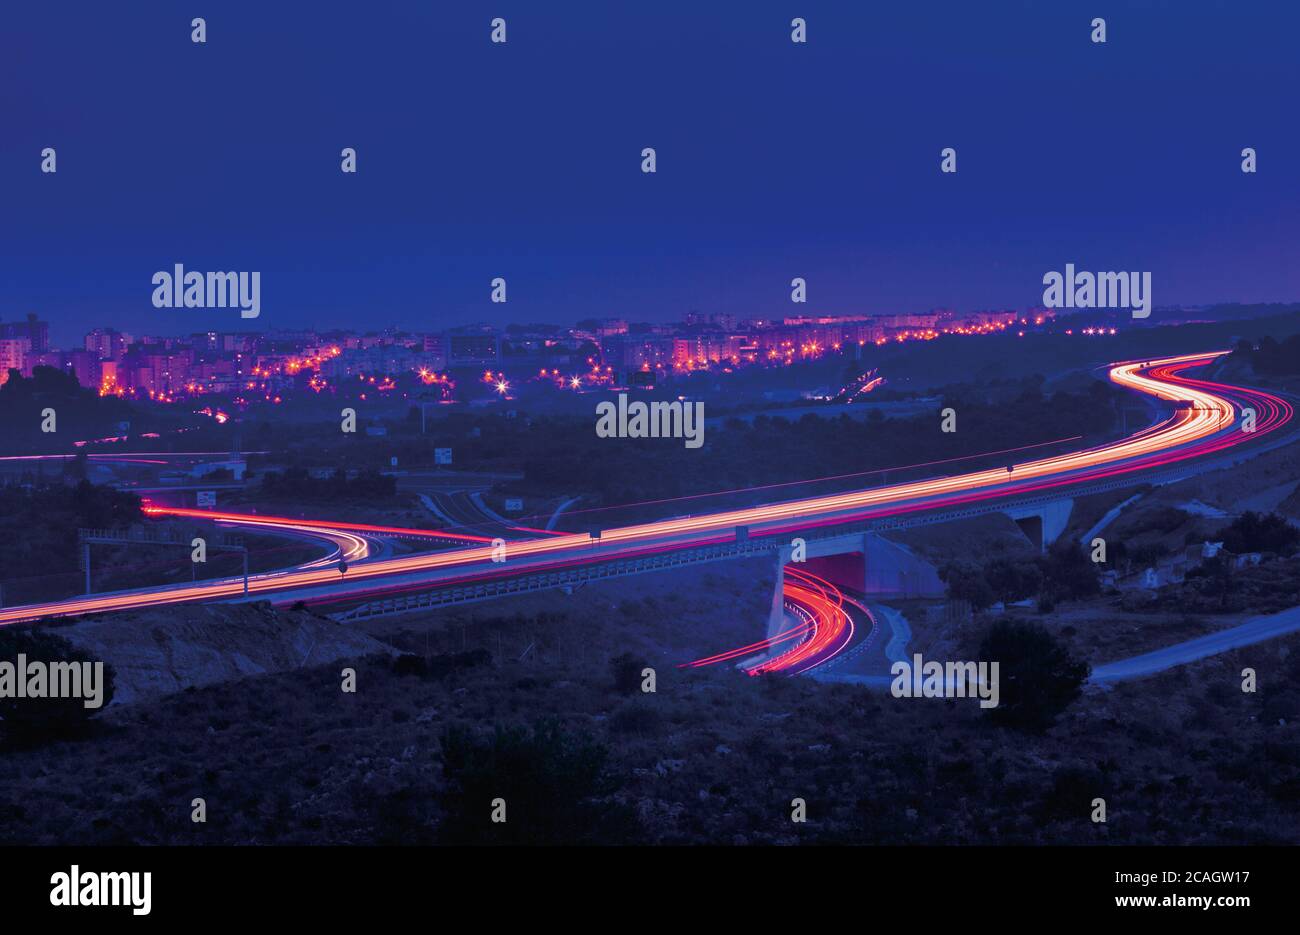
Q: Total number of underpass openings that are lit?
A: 1